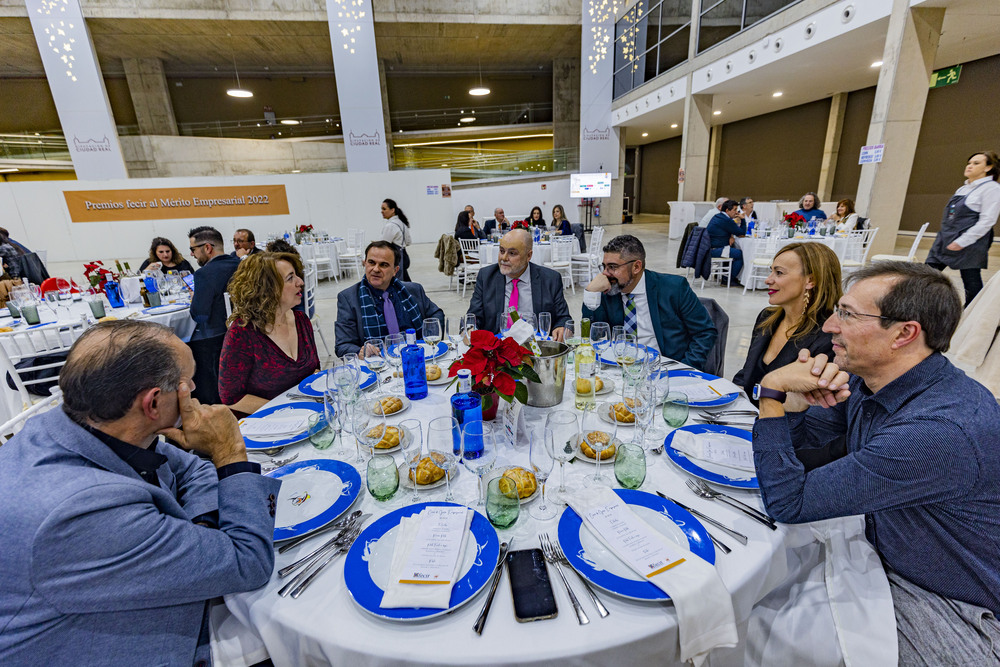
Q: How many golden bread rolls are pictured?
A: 8